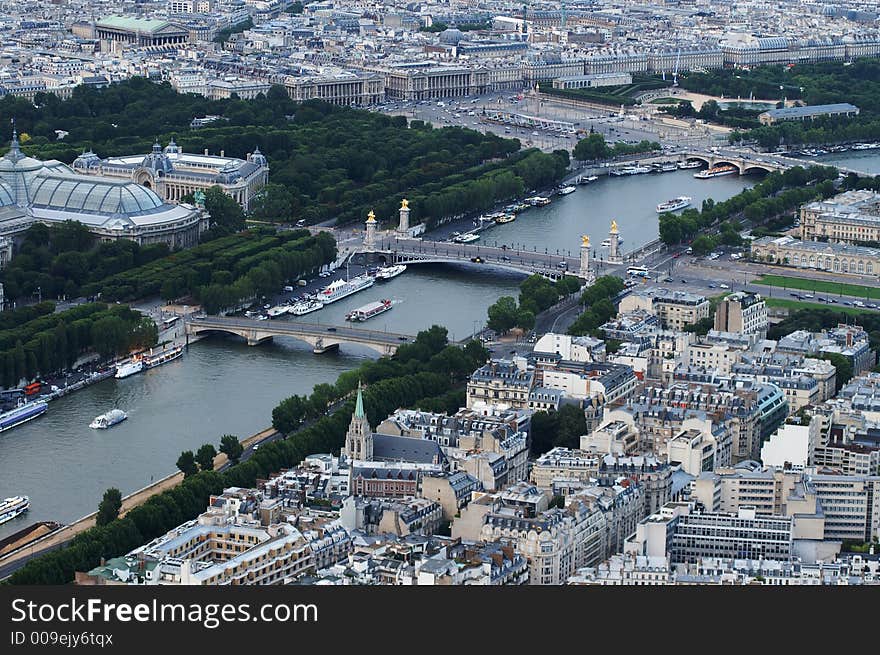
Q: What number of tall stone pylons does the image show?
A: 4